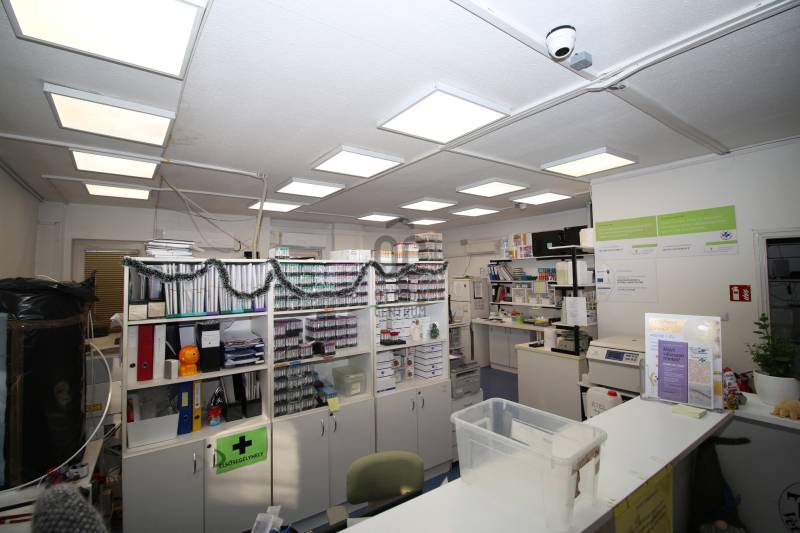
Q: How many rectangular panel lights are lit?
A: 15